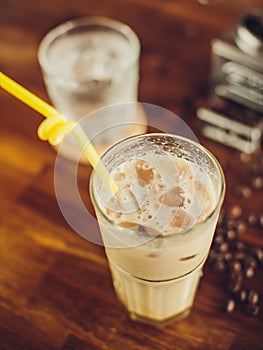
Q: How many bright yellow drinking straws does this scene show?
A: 1